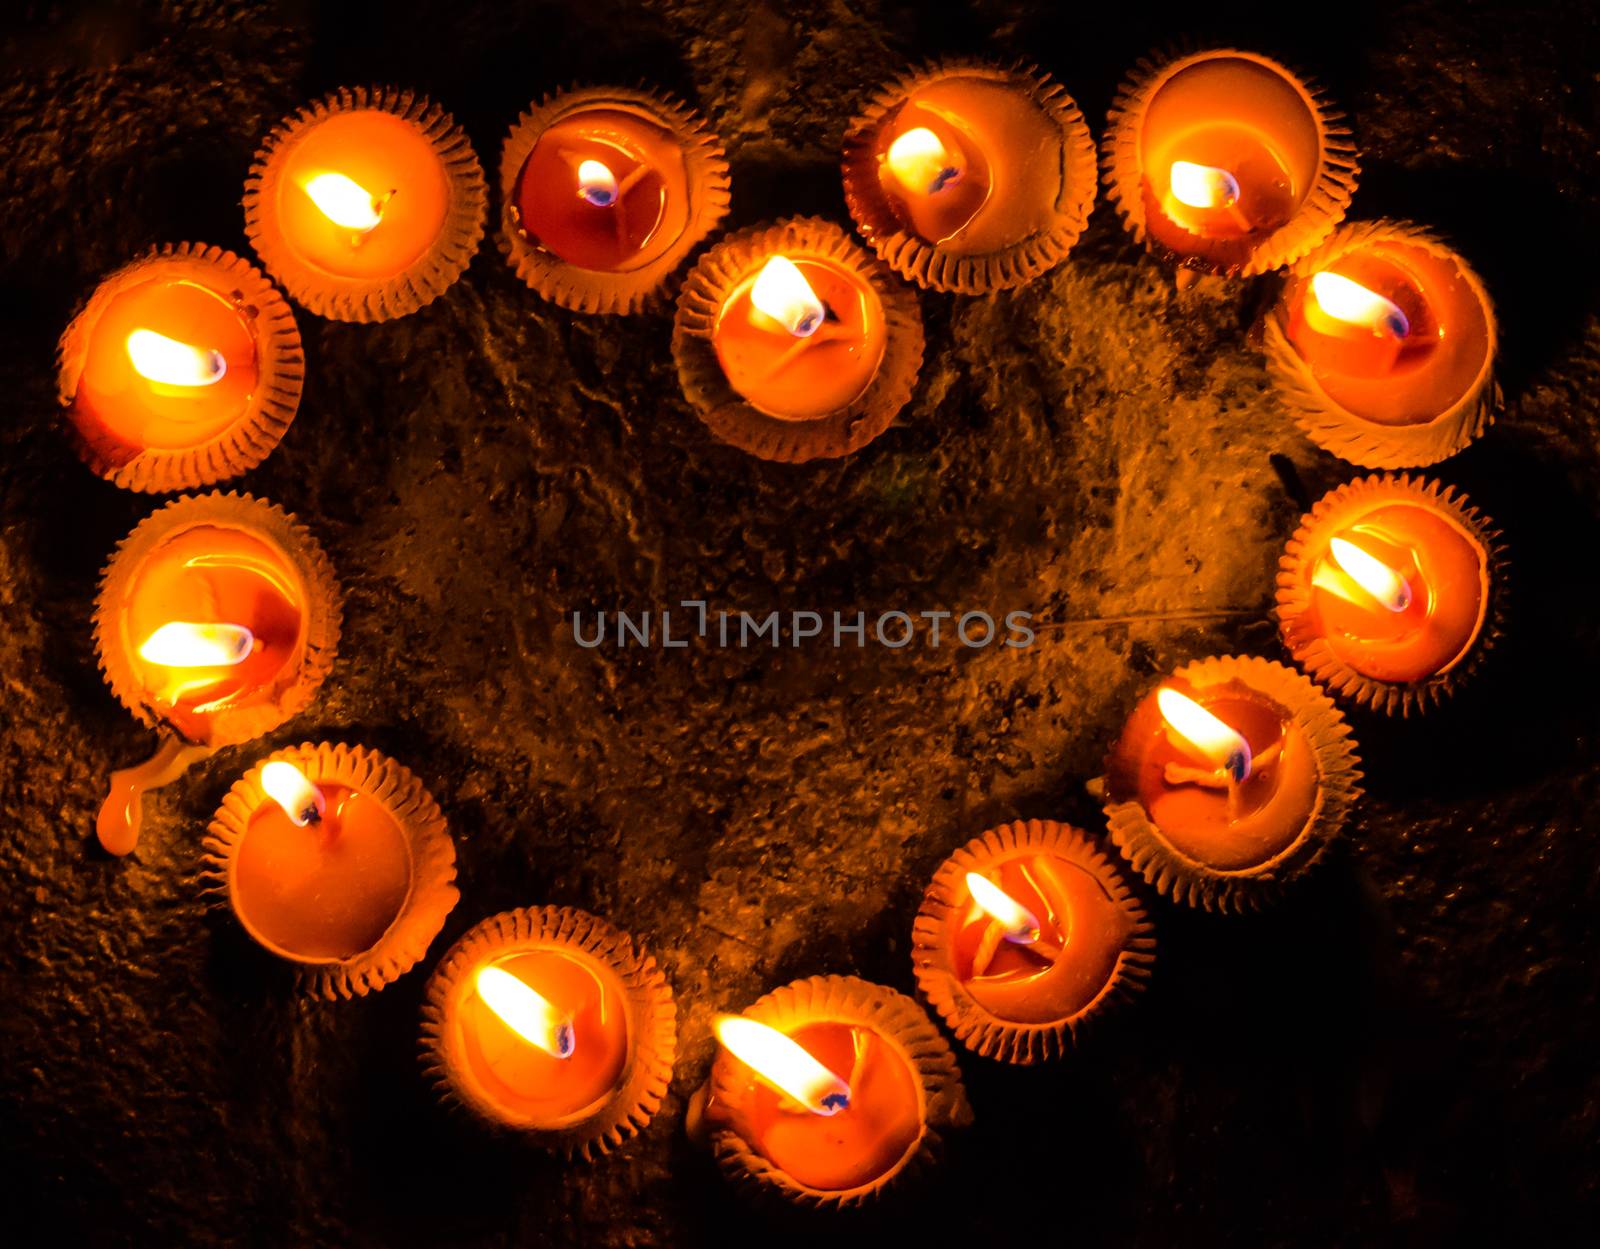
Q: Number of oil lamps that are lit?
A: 14